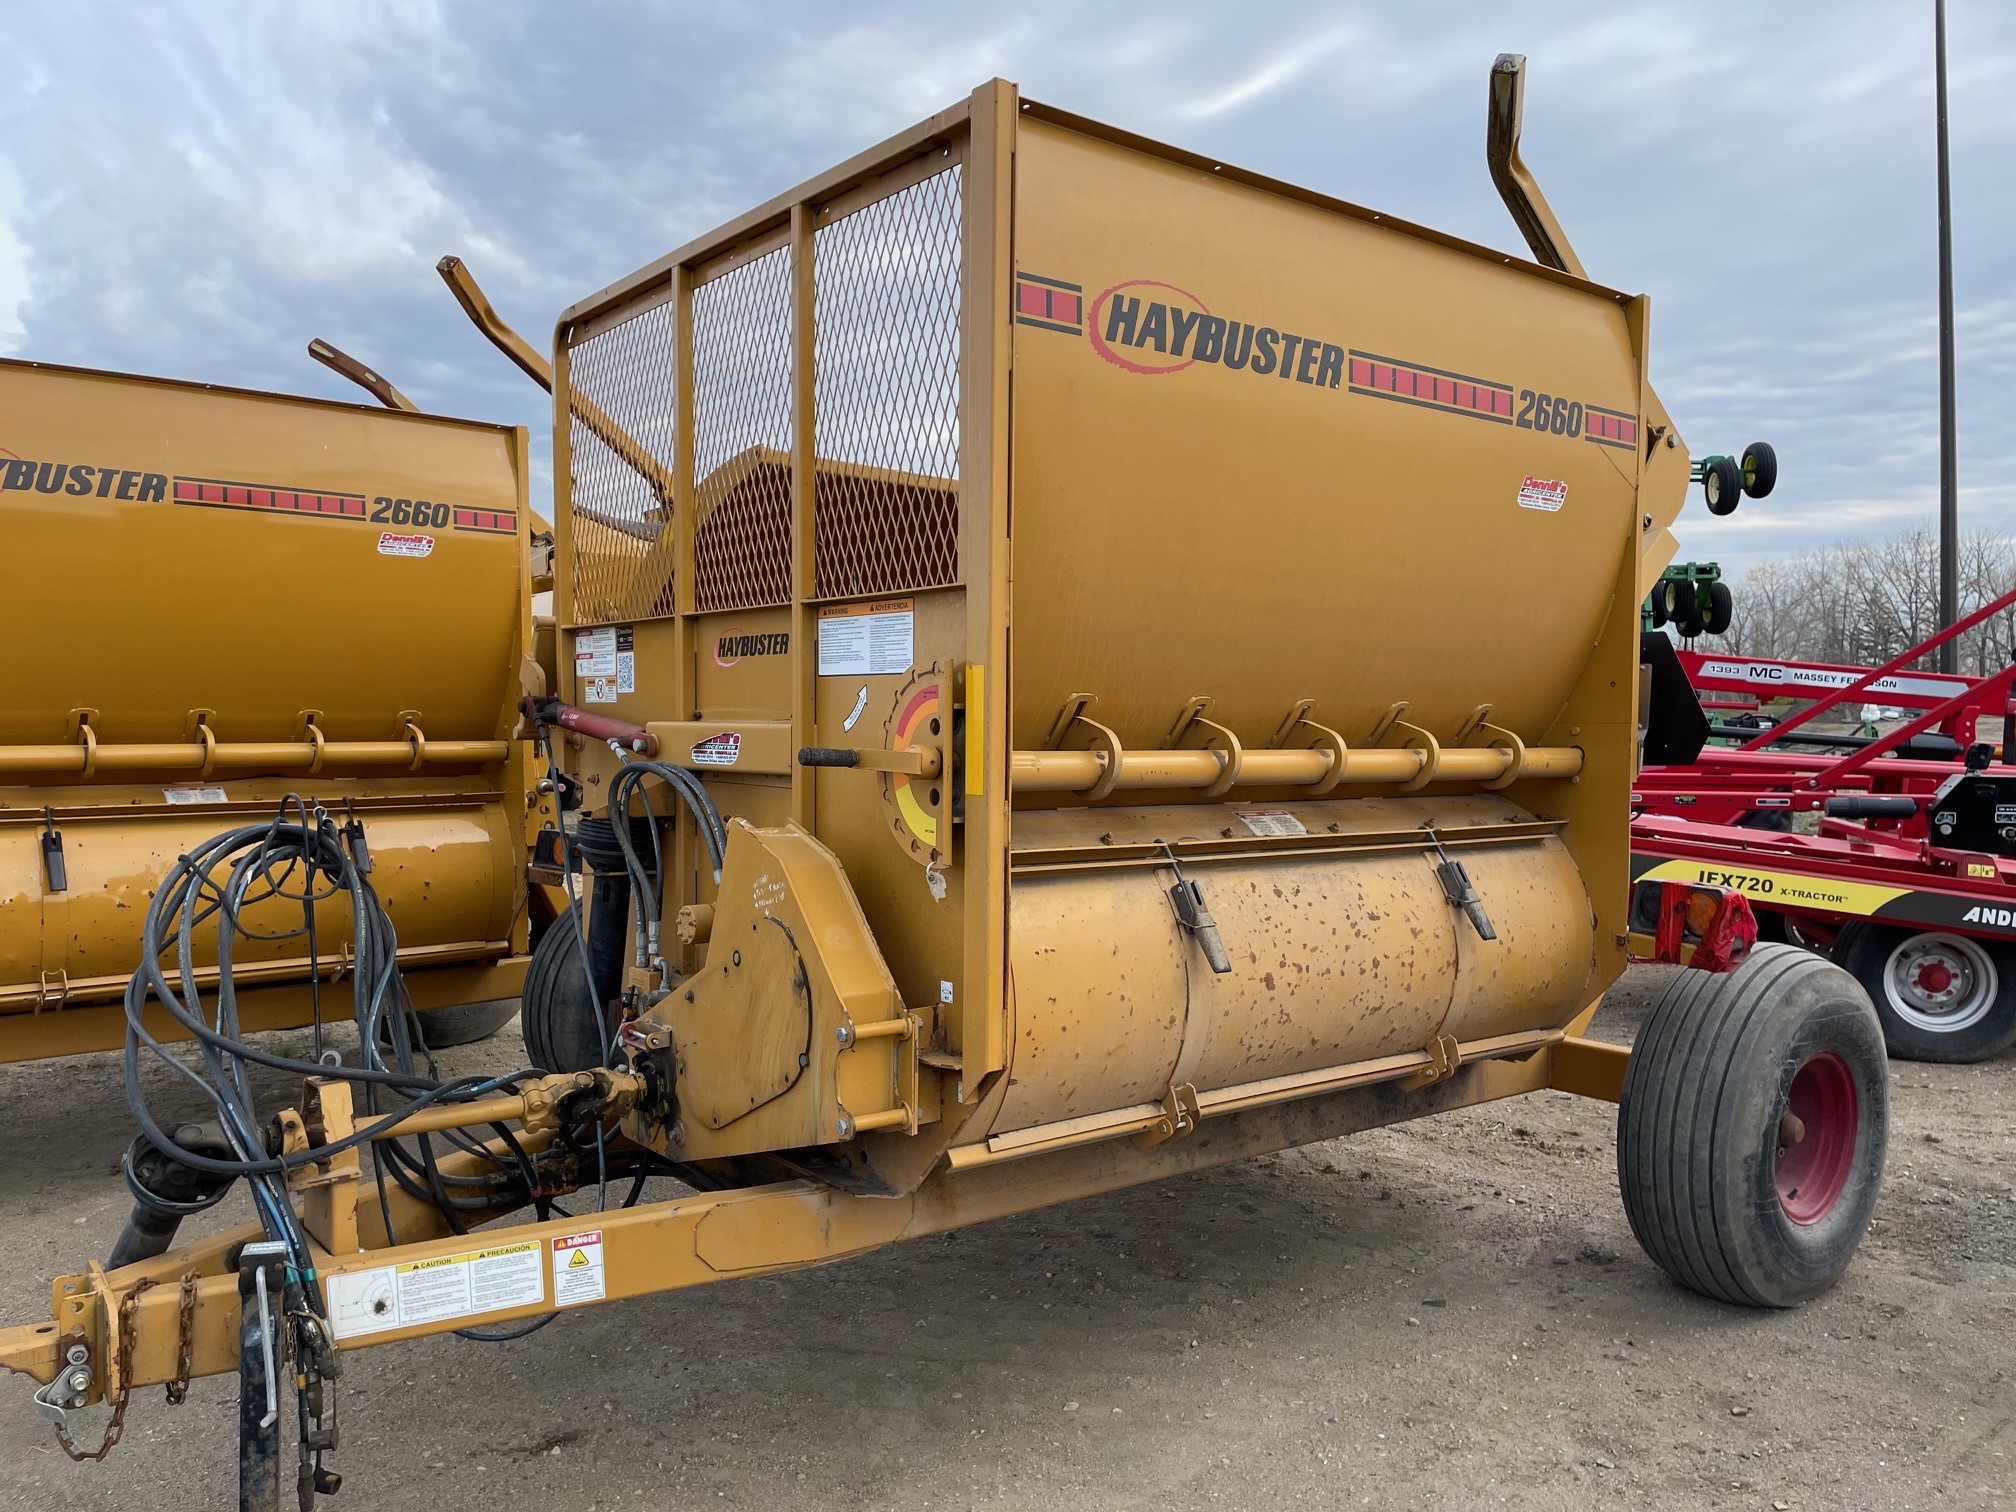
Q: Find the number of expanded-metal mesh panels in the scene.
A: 3